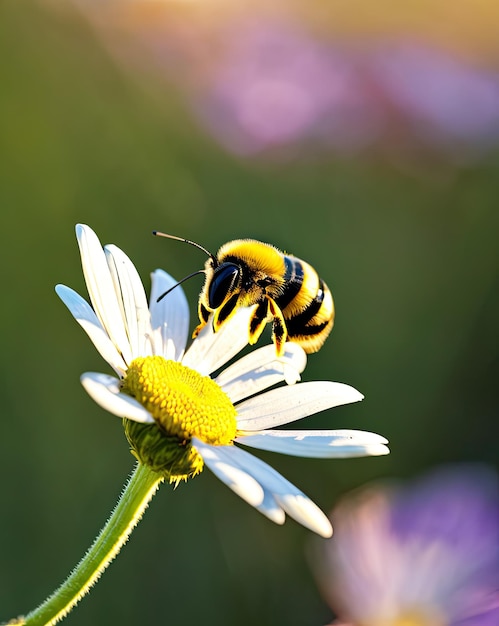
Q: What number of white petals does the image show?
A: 12